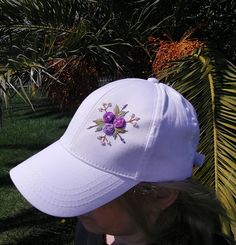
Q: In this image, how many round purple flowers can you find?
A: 3